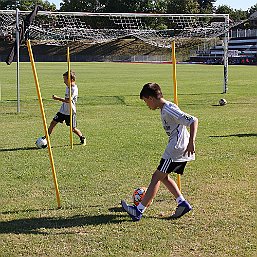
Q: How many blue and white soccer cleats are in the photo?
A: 2